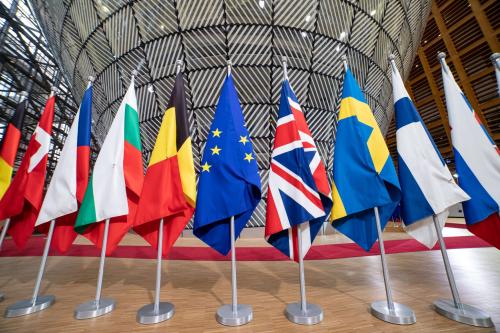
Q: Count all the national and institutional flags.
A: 10